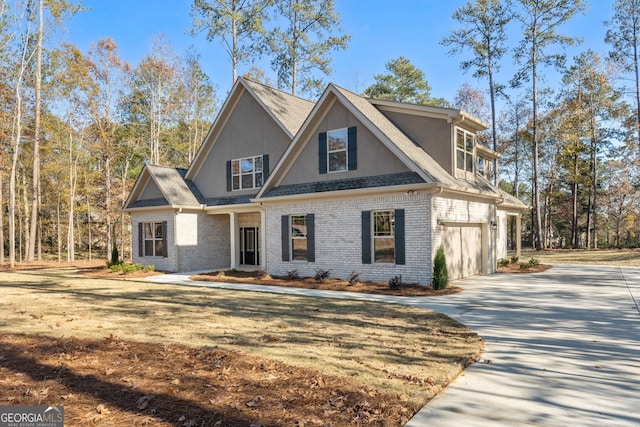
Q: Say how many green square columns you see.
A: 0